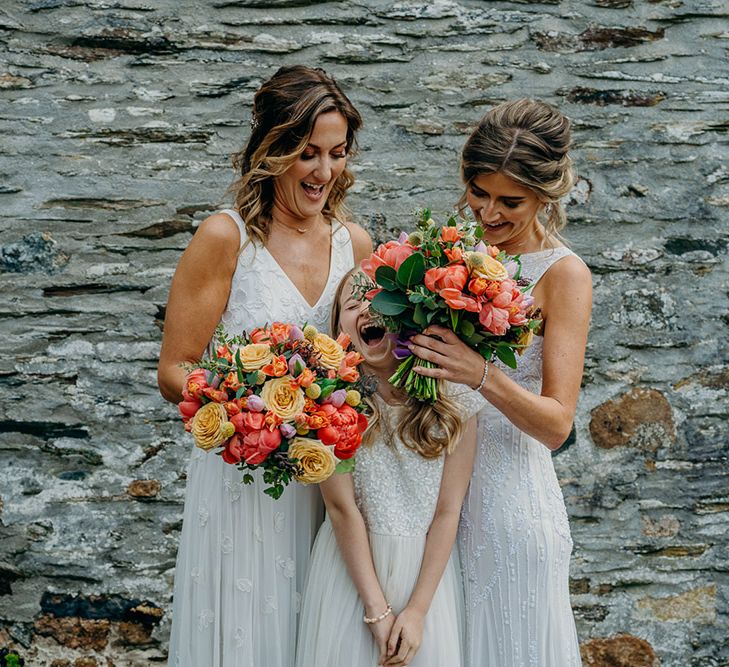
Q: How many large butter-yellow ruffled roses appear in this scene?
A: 6